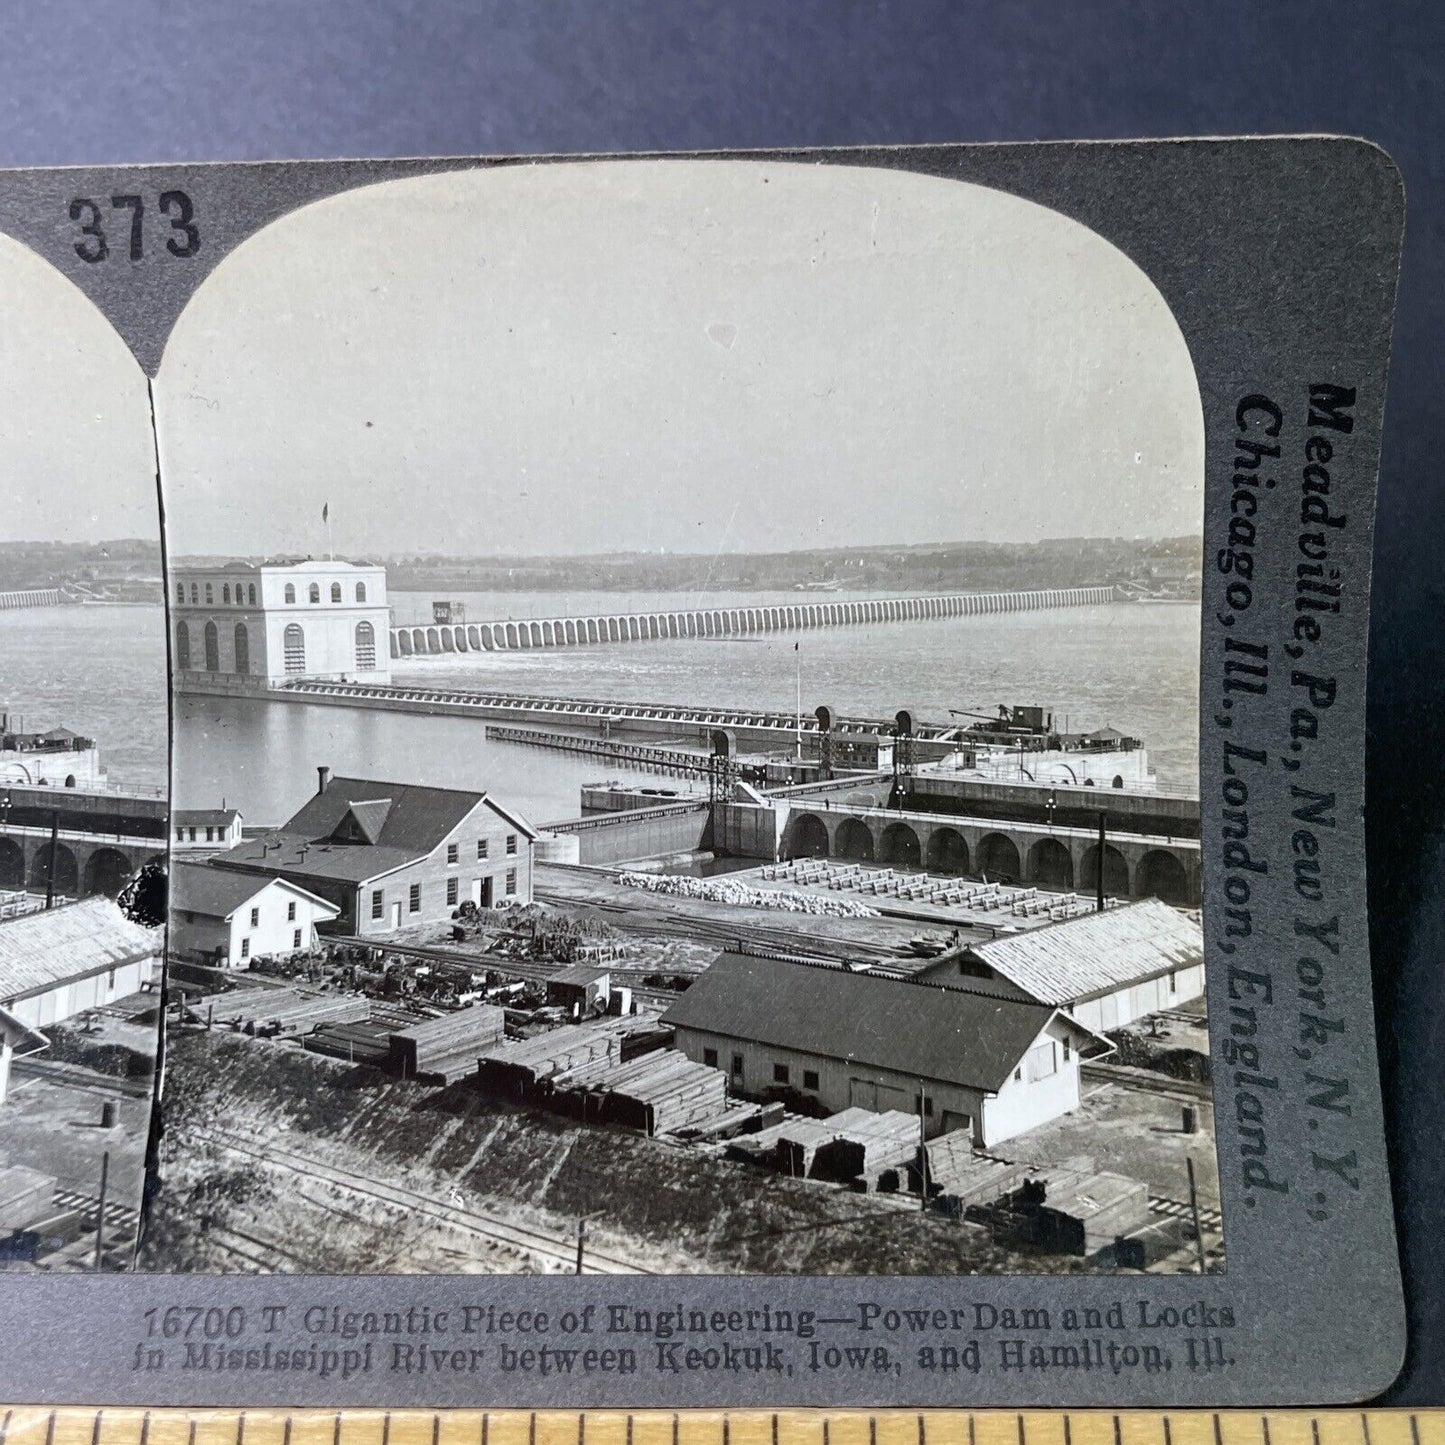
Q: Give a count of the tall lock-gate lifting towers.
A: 3